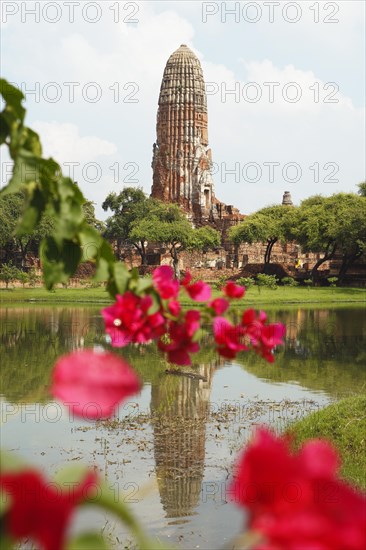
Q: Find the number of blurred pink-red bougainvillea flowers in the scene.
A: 3